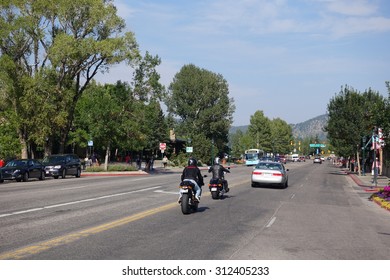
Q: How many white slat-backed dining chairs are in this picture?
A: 0